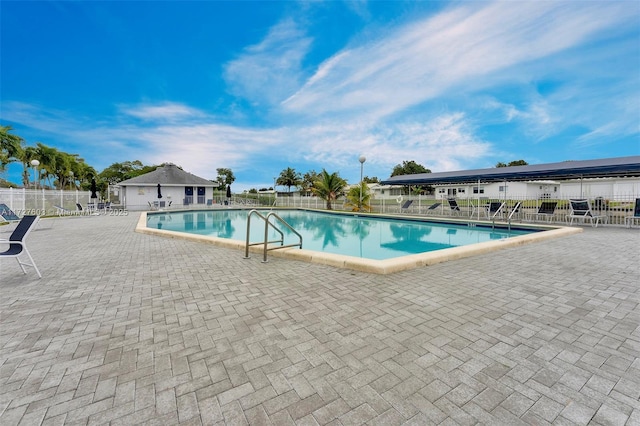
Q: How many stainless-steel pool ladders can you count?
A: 2